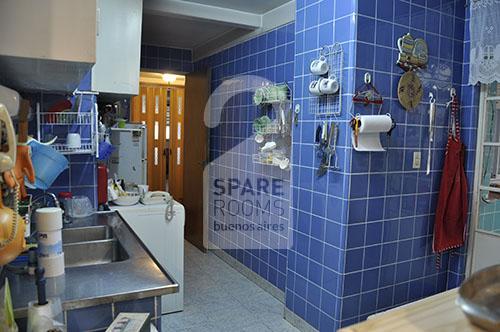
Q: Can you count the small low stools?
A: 0